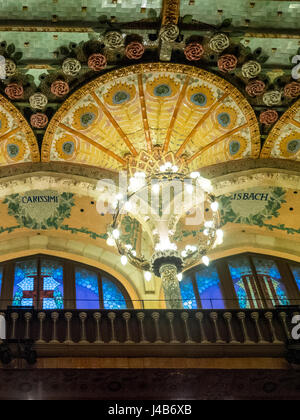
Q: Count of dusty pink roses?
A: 10